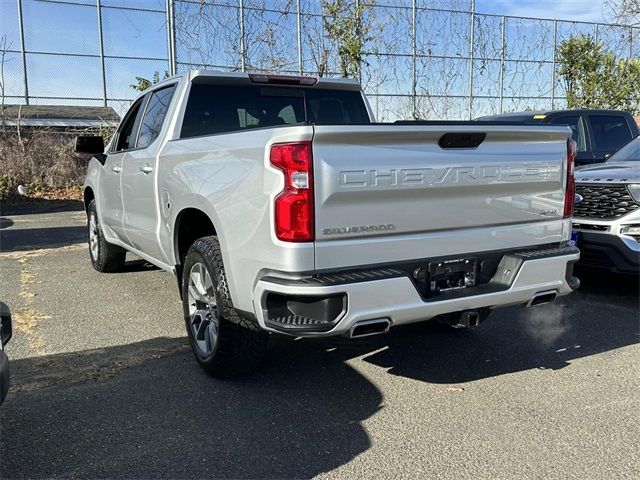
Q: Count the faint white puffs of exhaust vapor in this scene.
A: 1